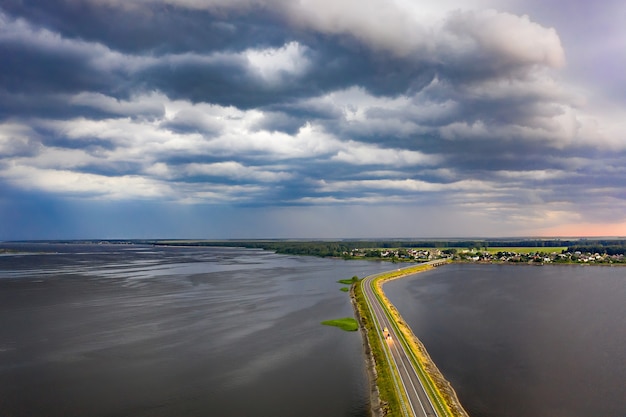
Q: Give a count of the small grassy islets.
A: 3